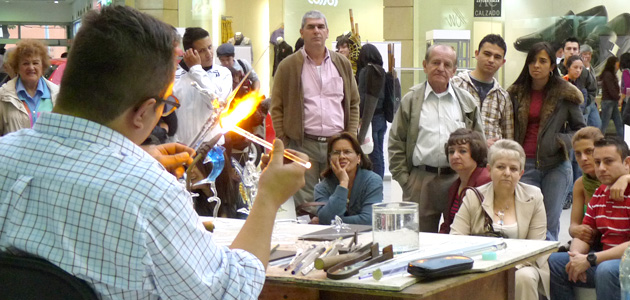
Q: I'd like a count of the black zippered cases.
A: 1